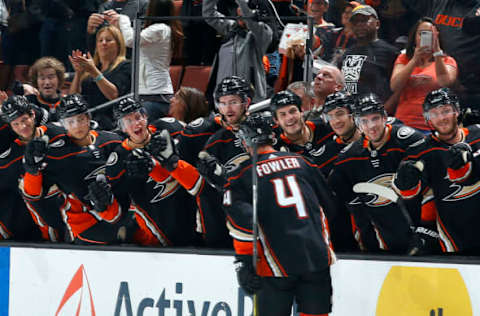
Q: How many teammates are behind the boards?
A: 8